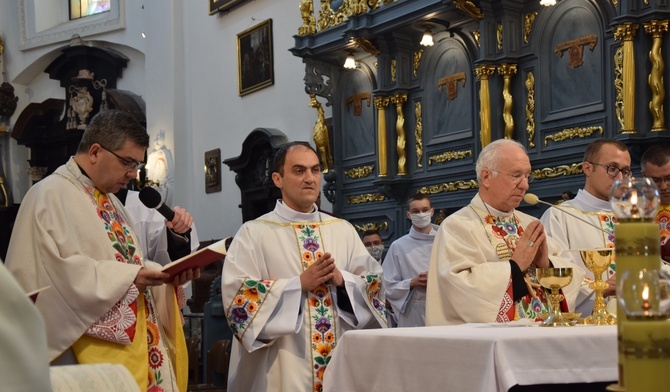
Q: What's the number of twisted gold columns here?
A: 3